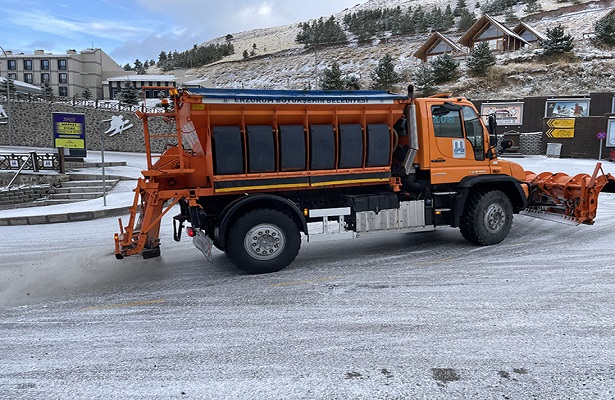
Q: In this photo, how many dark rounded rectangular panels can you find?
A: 6